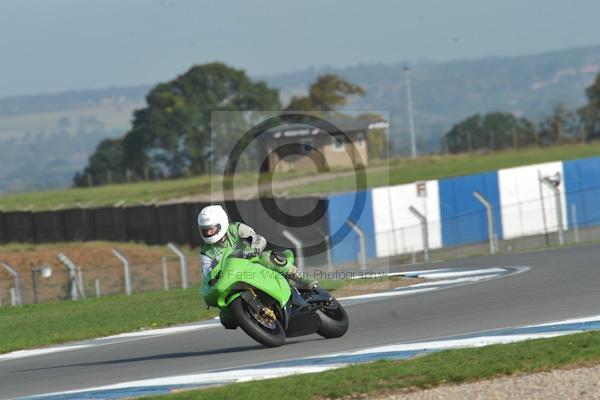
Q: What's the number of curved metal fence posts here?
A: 9